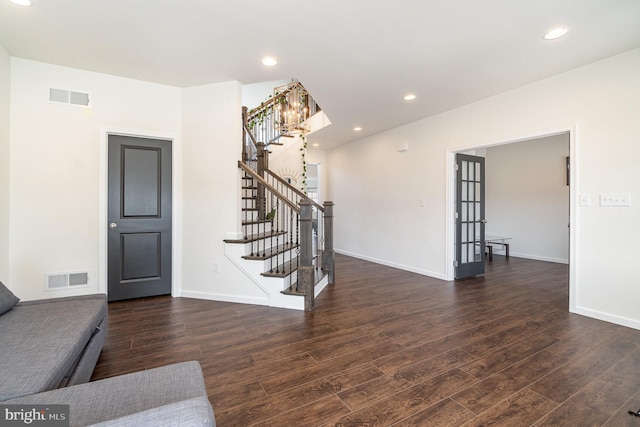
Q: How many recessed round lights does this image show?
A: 6